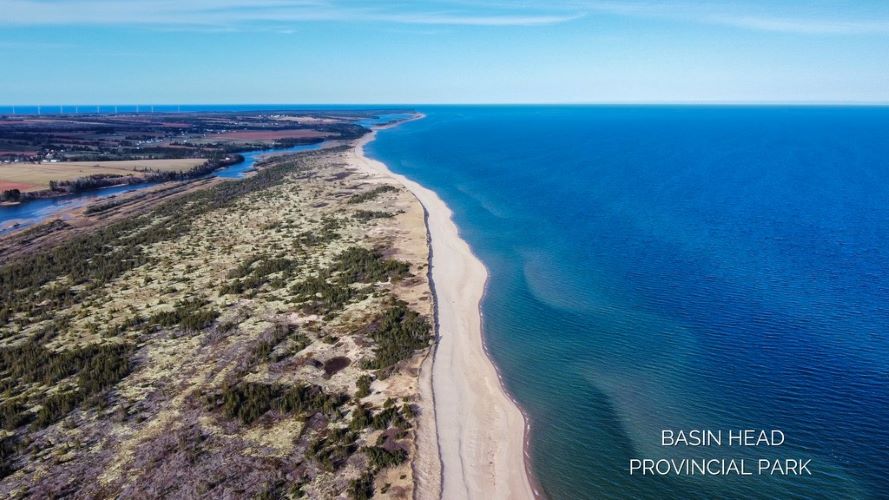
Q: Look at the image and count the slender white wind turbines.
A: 9